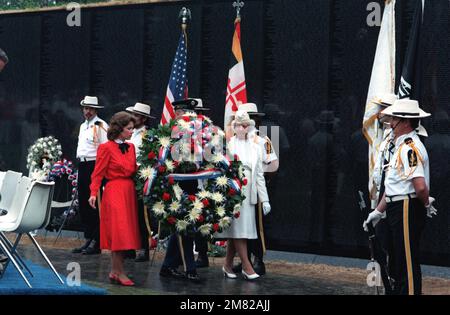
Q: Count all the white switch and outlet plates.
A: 0